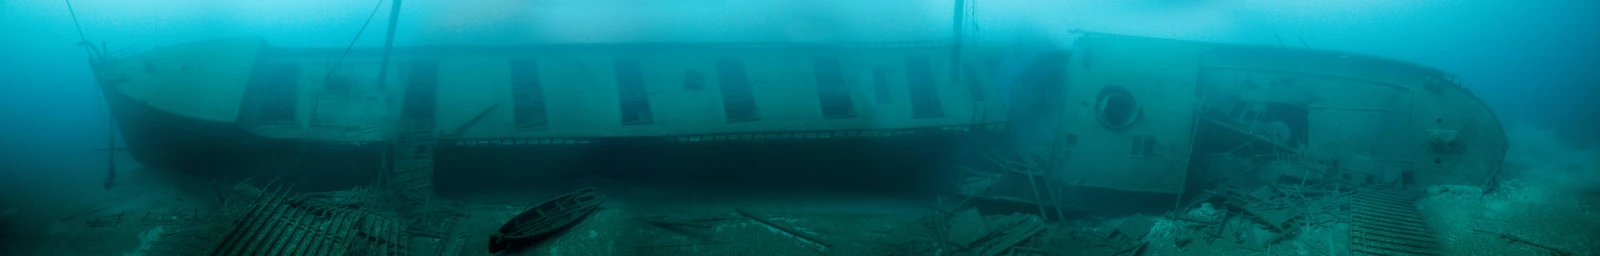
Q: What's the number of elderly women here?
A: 0